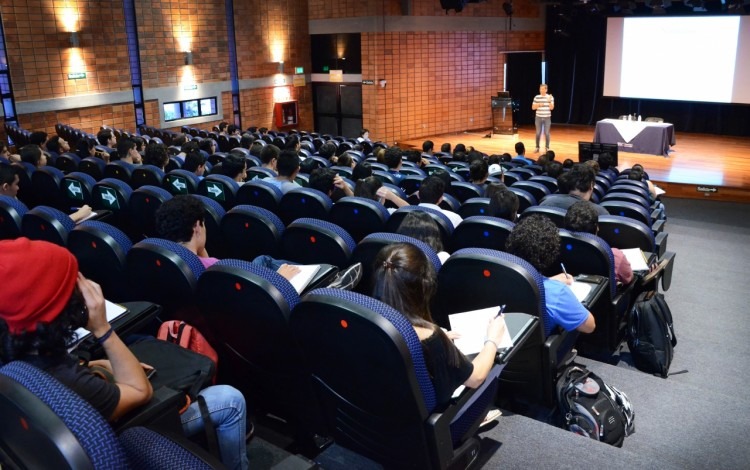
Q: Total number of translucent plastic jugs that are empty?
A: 0